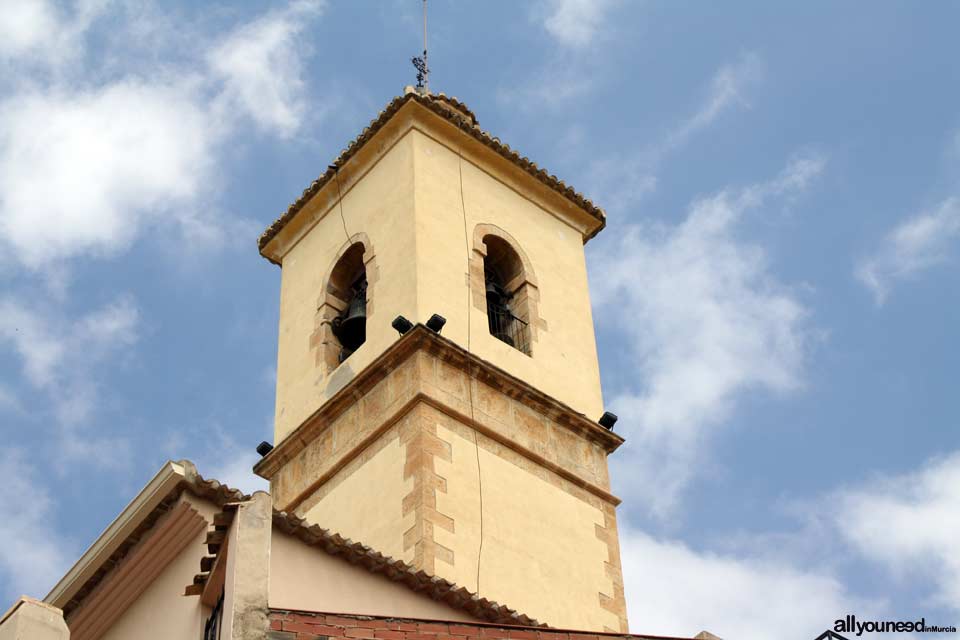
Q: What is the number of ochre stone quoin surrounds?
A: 2